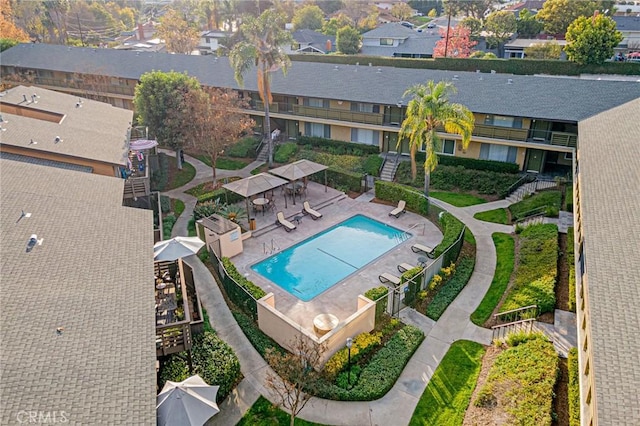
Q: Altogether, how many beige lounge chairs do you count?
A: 6